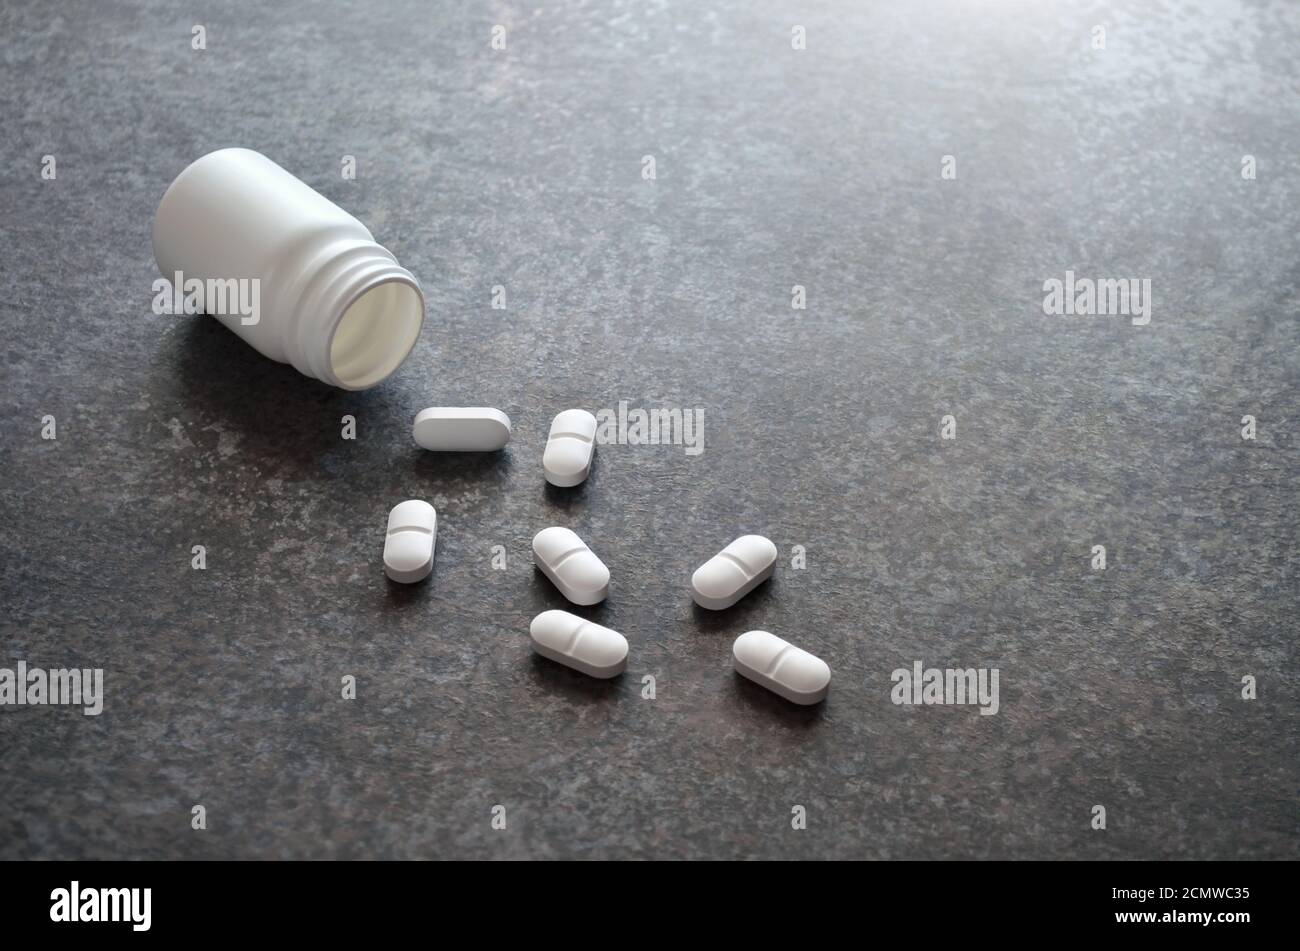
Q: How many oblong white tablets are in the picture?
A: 7